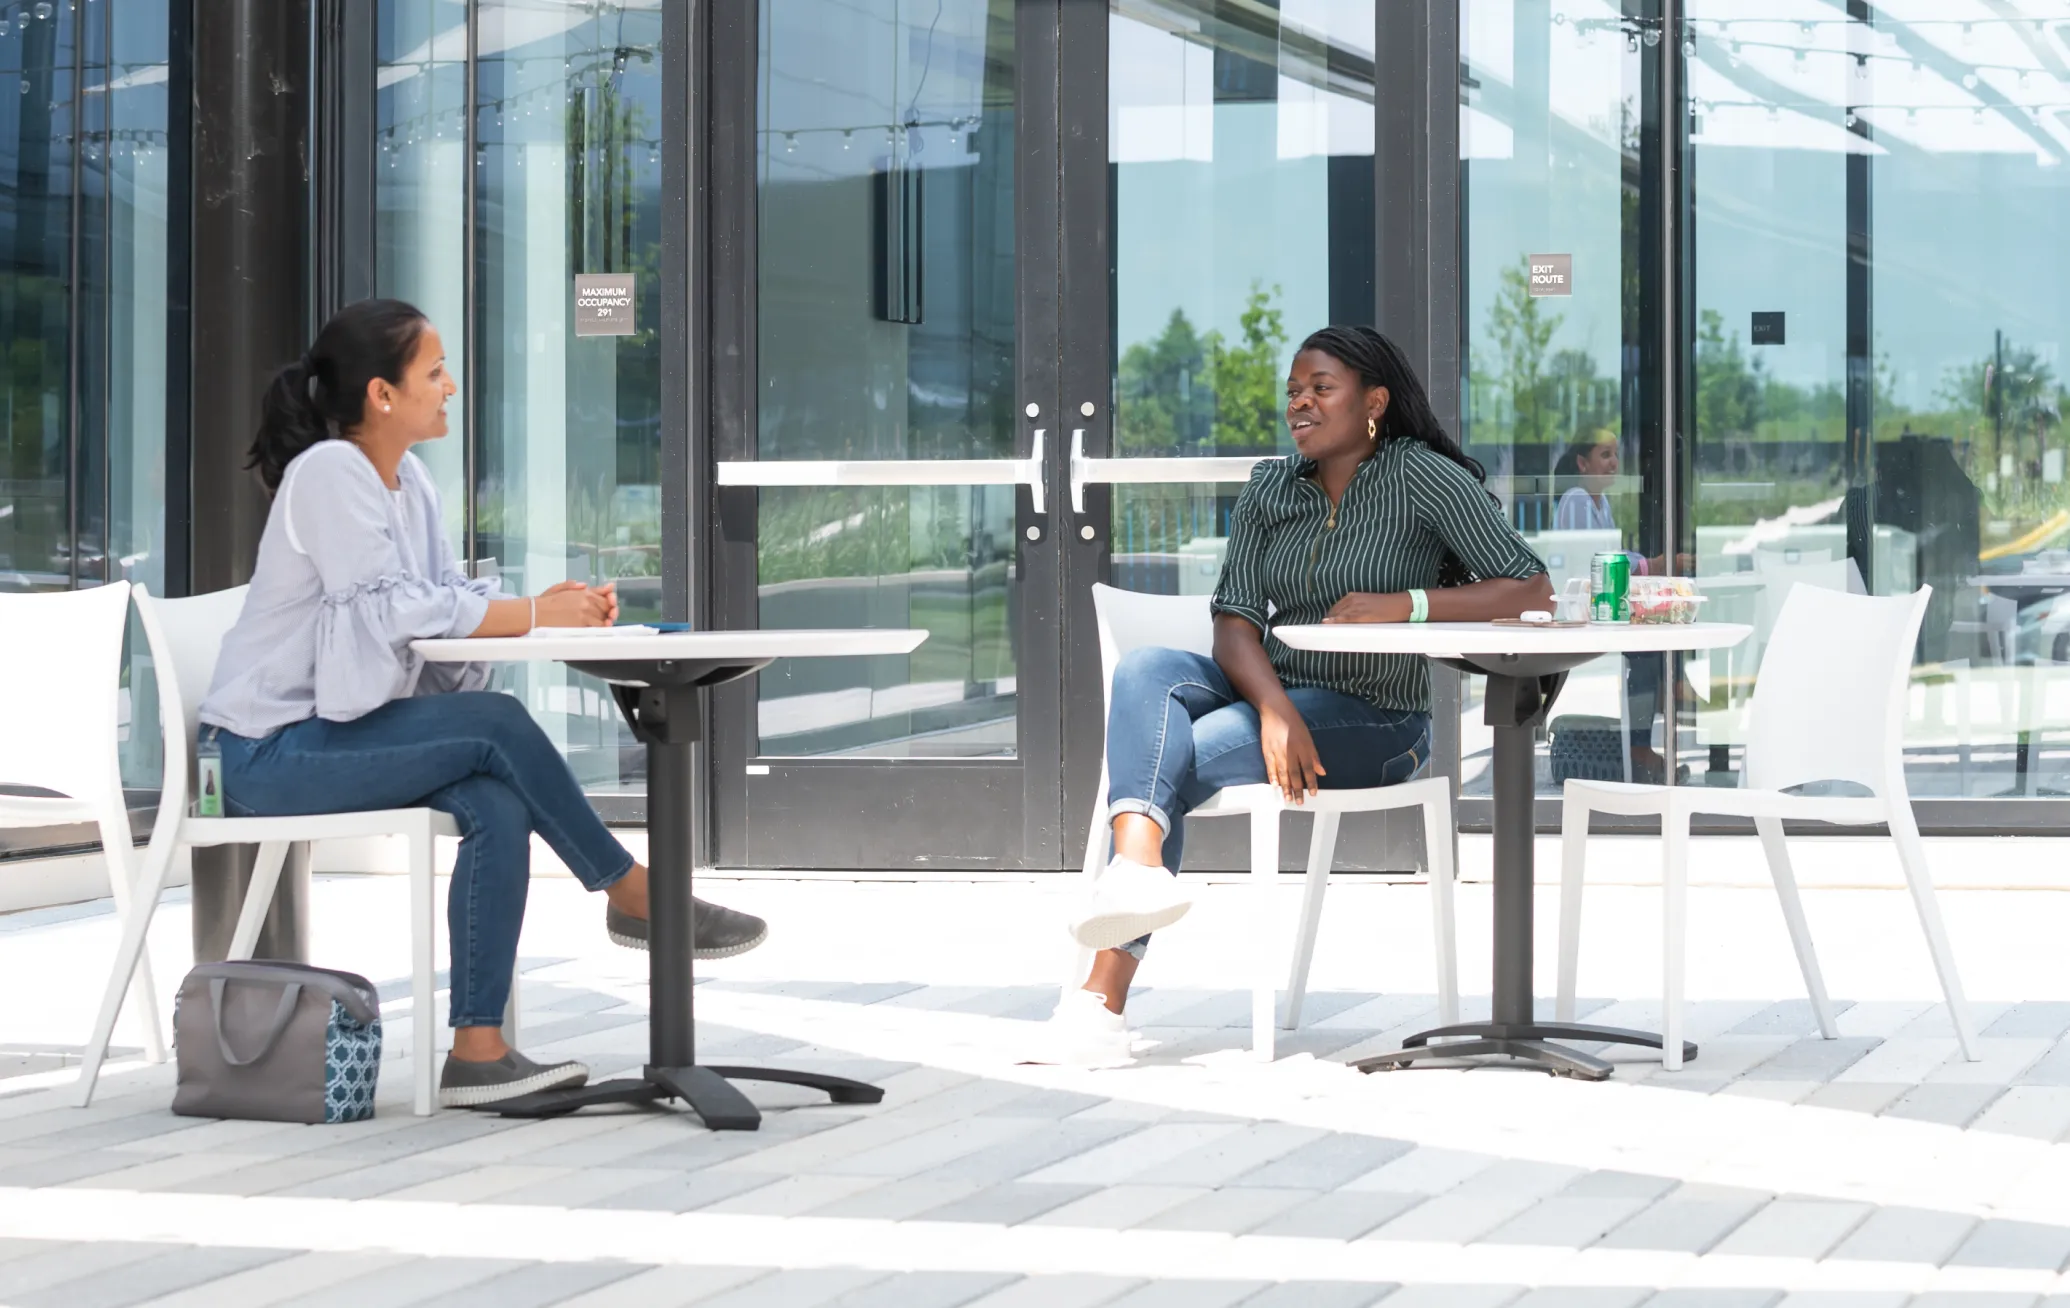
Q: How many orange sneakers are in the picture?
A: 0